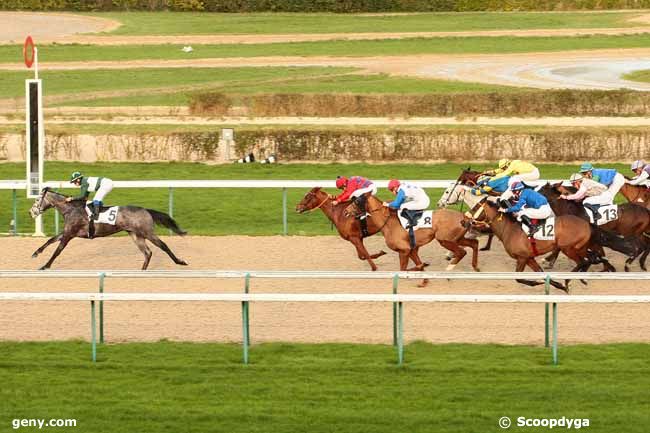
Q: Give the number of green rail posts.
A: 12